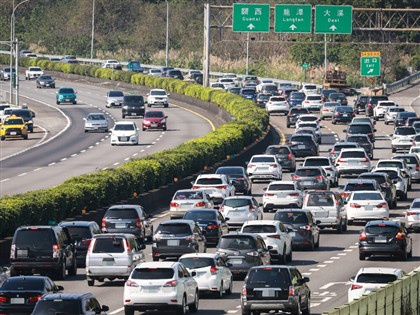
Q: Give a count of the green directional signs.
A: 4